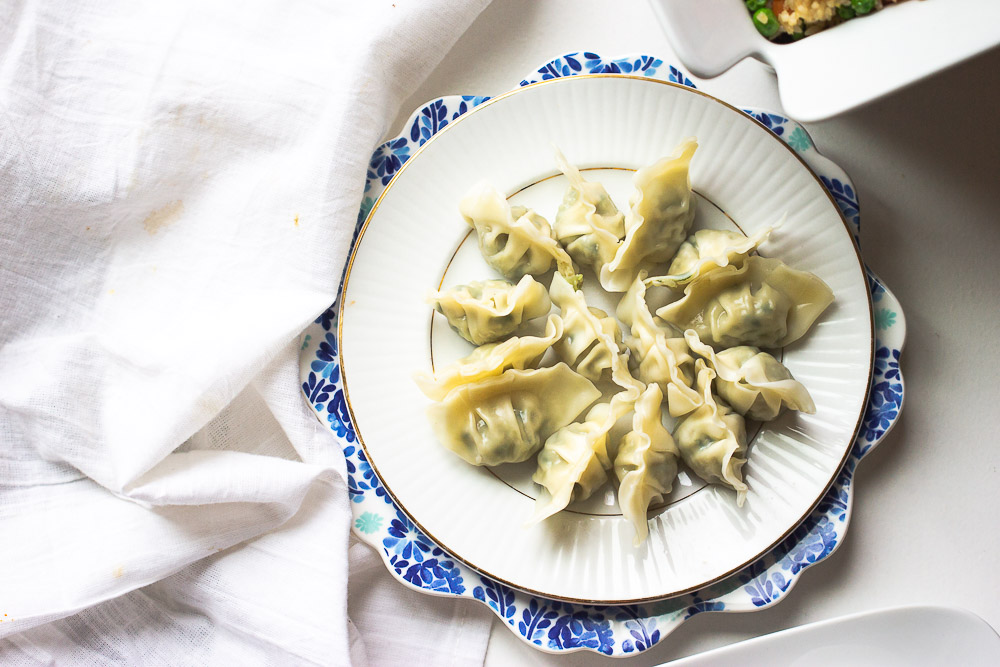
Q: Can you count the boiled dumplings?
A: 14